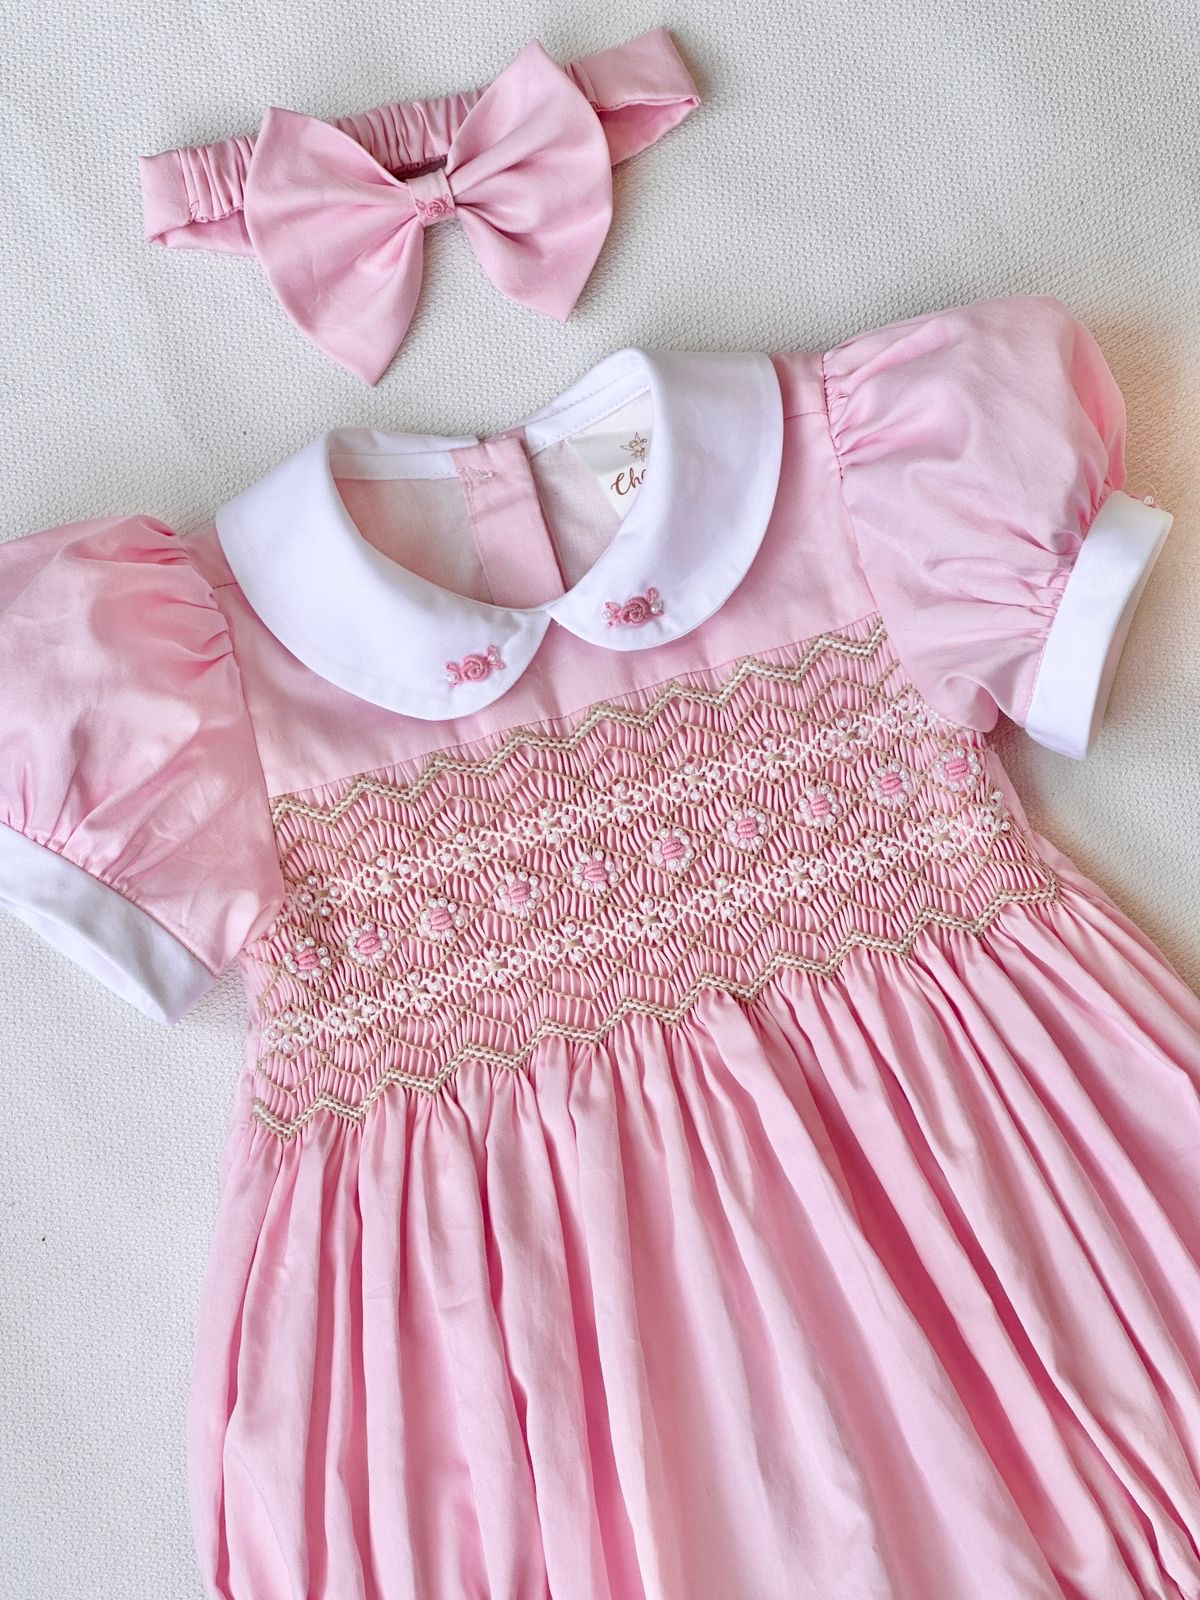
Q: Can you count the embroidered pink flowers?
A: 13